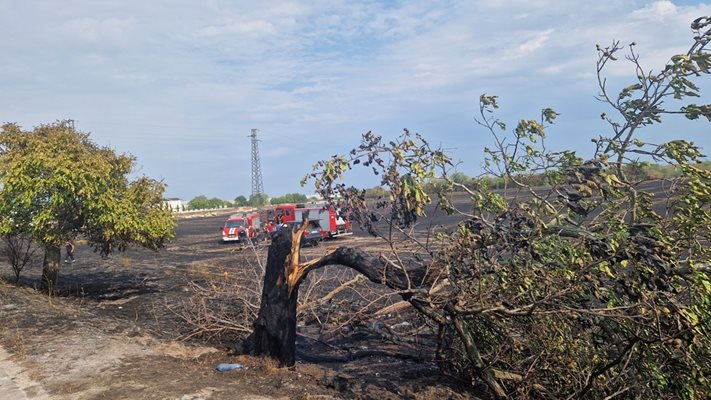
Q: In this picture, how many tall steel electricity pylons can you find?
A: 1